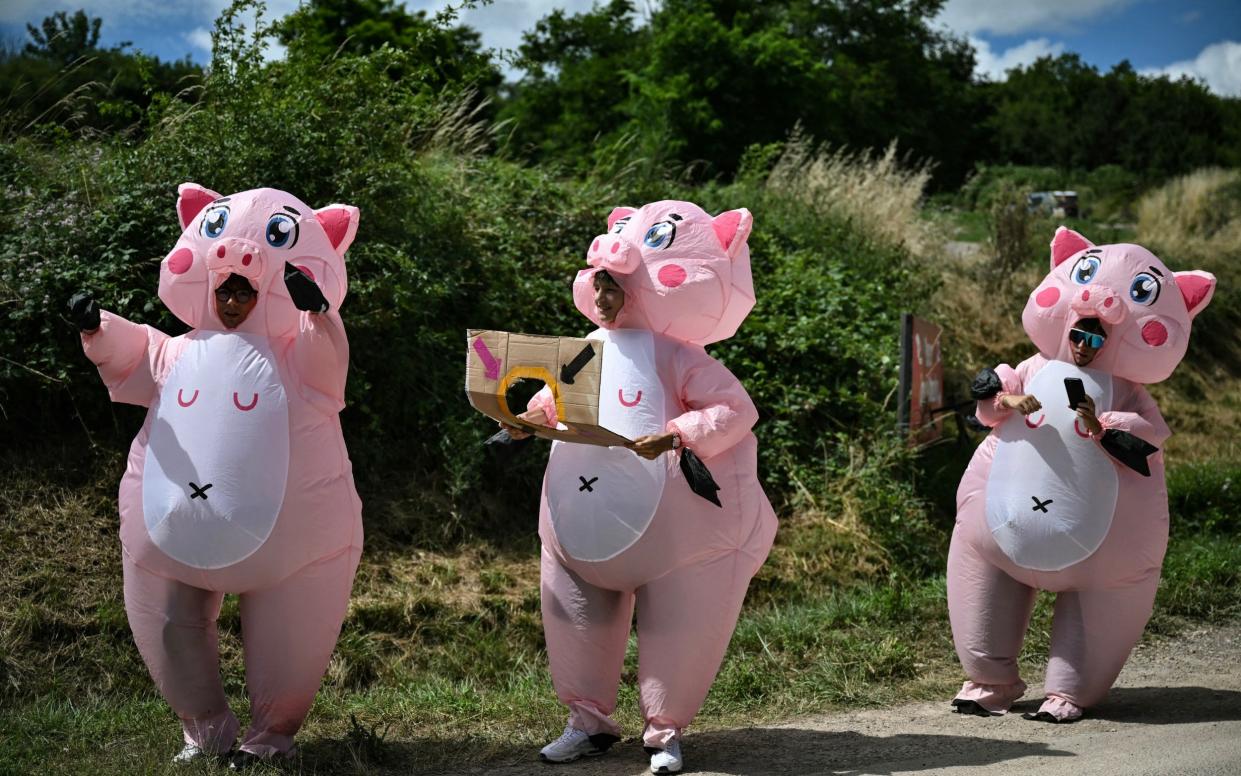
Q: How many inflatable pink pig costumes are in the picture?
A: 3